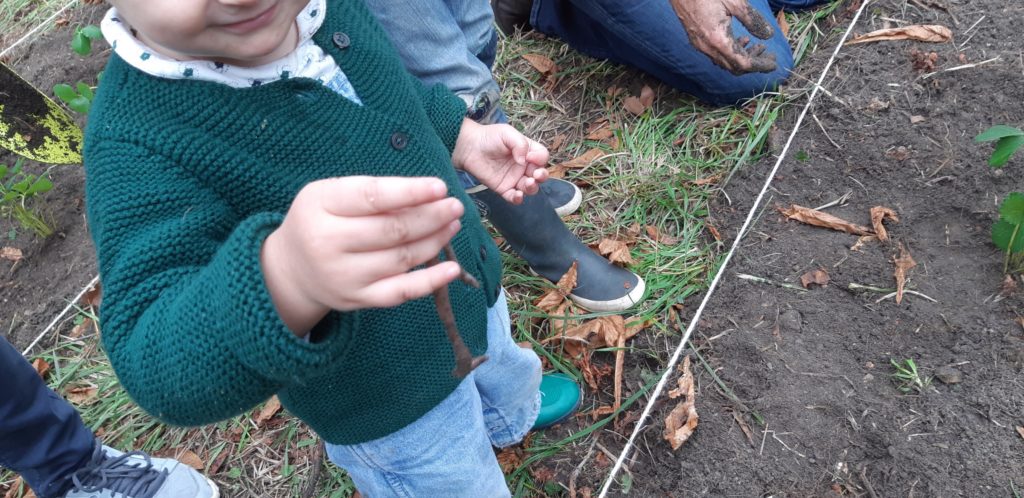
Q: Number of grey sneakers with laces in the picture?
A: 1